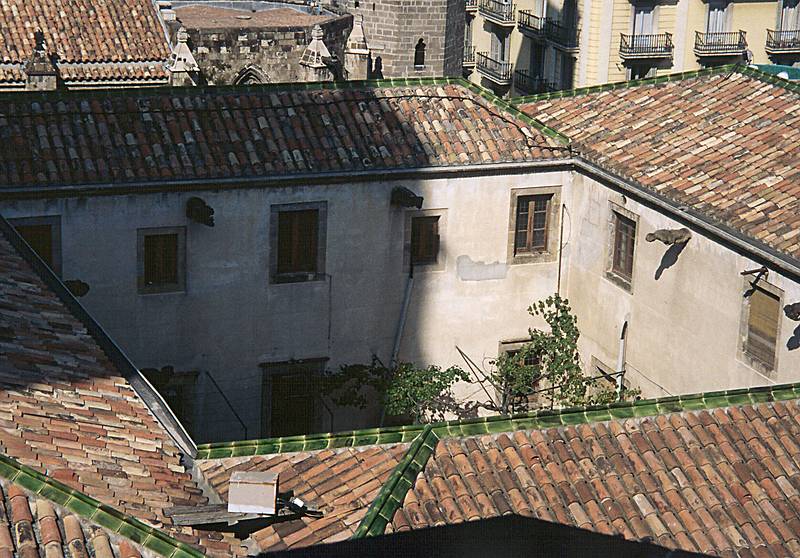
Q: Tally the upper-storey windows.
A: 7